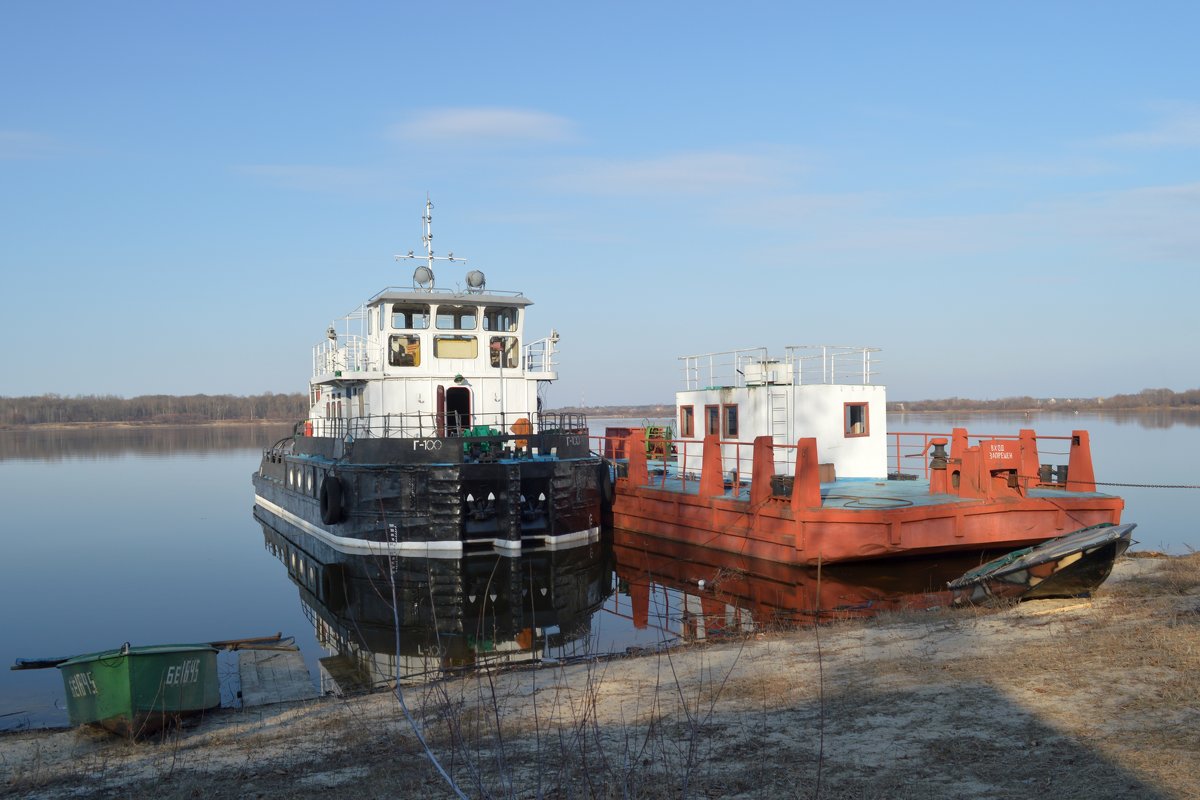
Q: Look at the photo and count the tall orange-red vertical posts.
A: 7